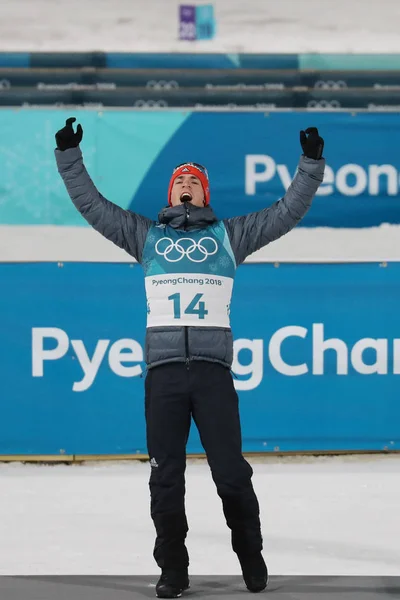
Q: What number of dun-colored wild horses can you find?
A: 0